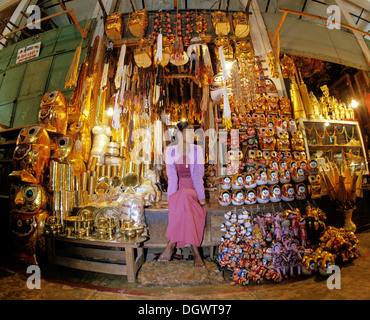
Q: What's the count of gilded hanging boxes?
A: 8